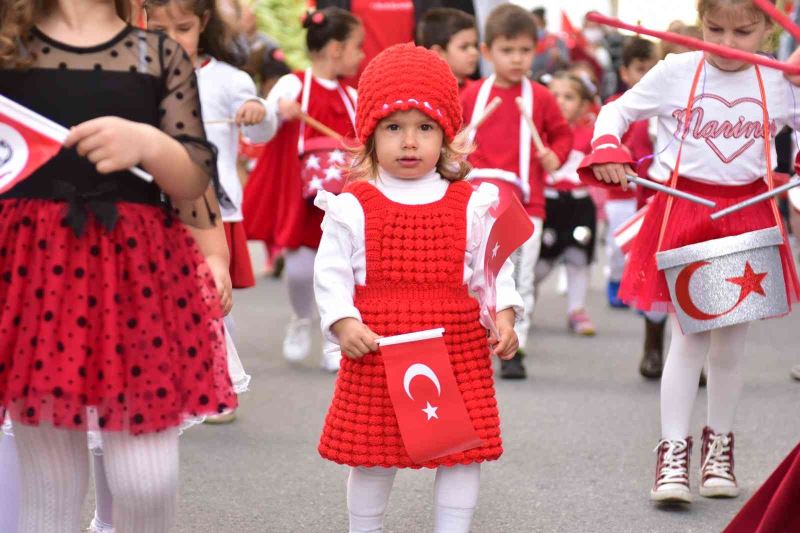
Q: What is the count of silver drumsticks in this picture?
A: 2